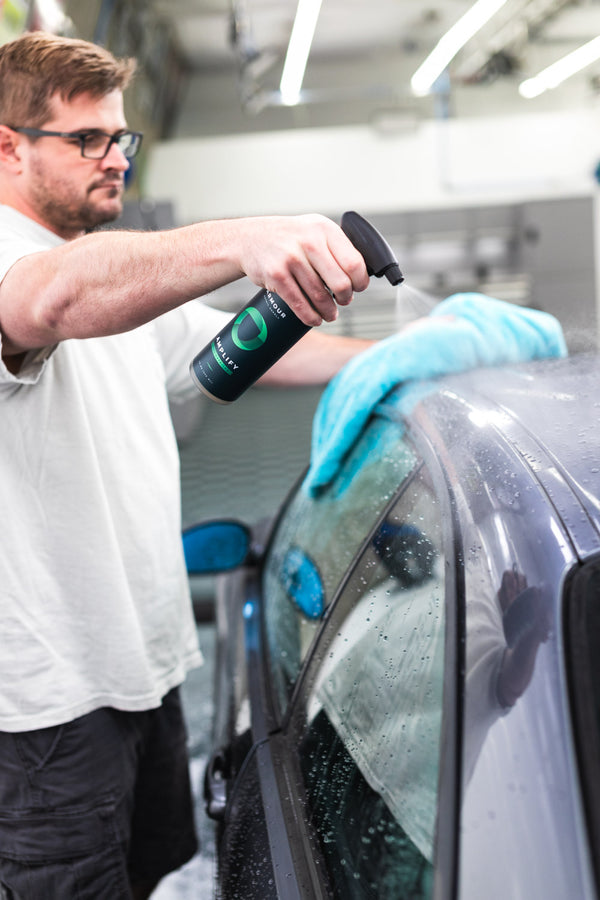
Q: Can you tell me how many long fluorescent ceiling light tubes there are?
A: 3